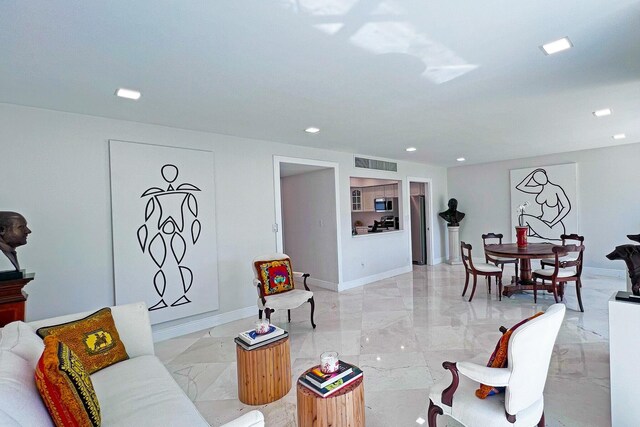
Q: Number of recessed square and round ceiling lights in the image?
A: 7